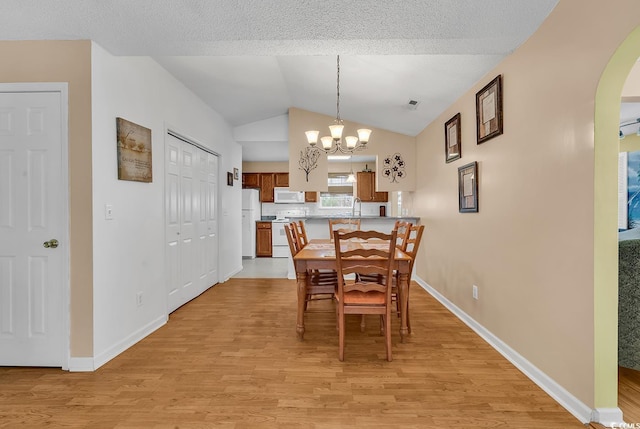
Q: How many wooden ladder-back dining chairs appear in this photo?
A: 6